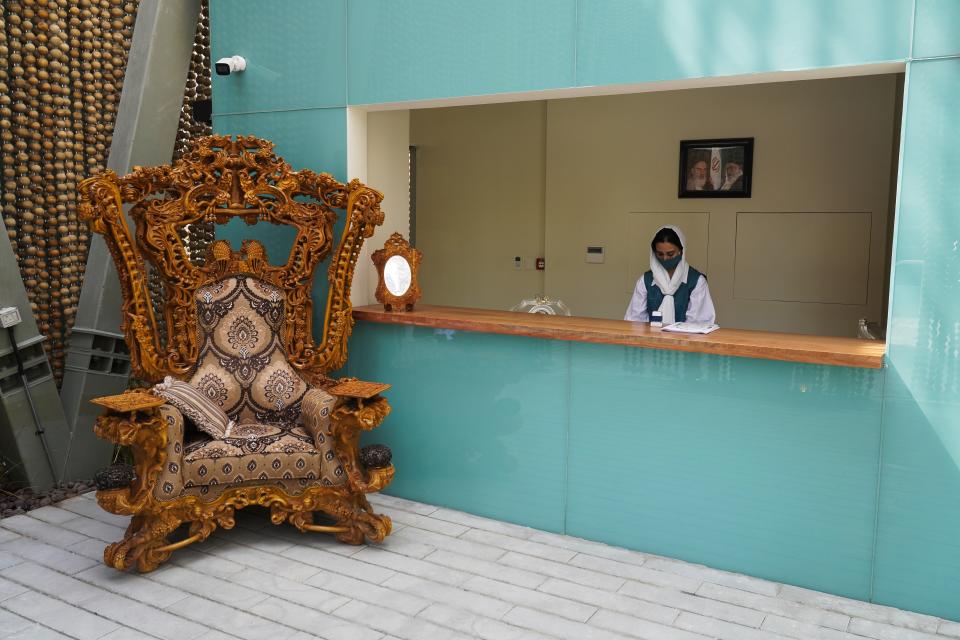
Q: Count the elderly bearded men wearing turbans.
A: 2